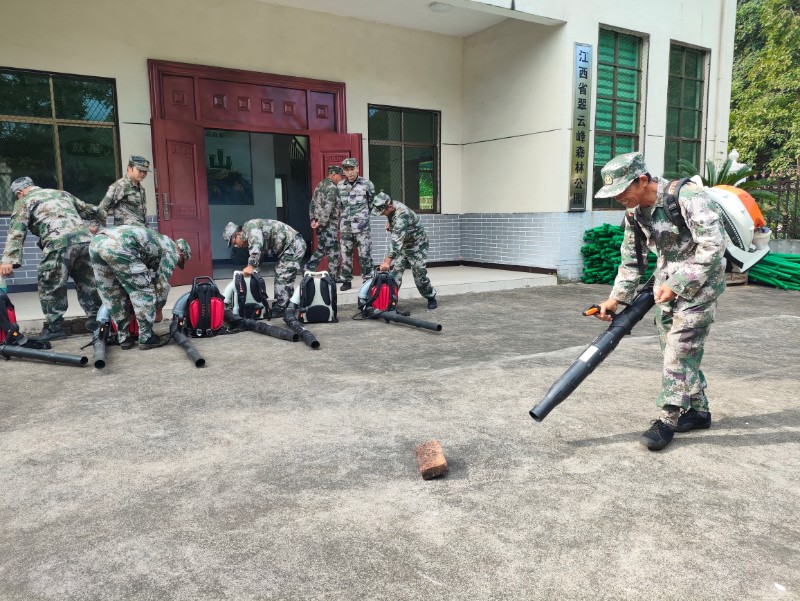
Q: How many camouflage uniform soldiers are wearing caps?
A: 8